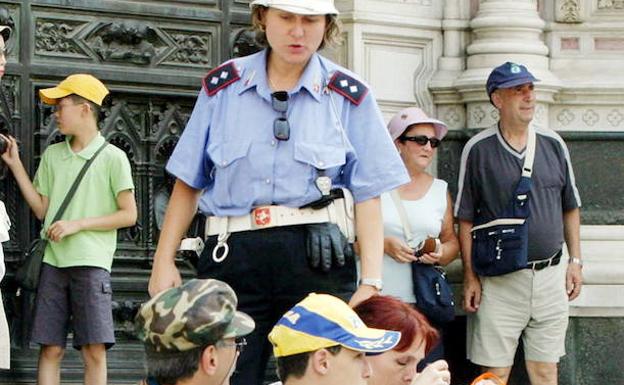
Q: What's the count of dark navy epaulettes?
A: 2